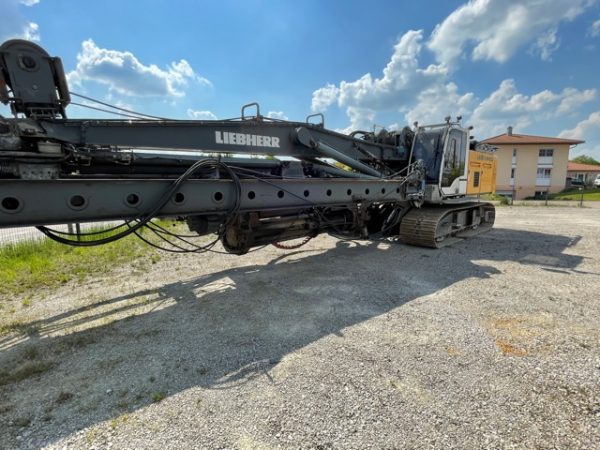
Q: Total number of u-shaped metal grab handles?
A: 2